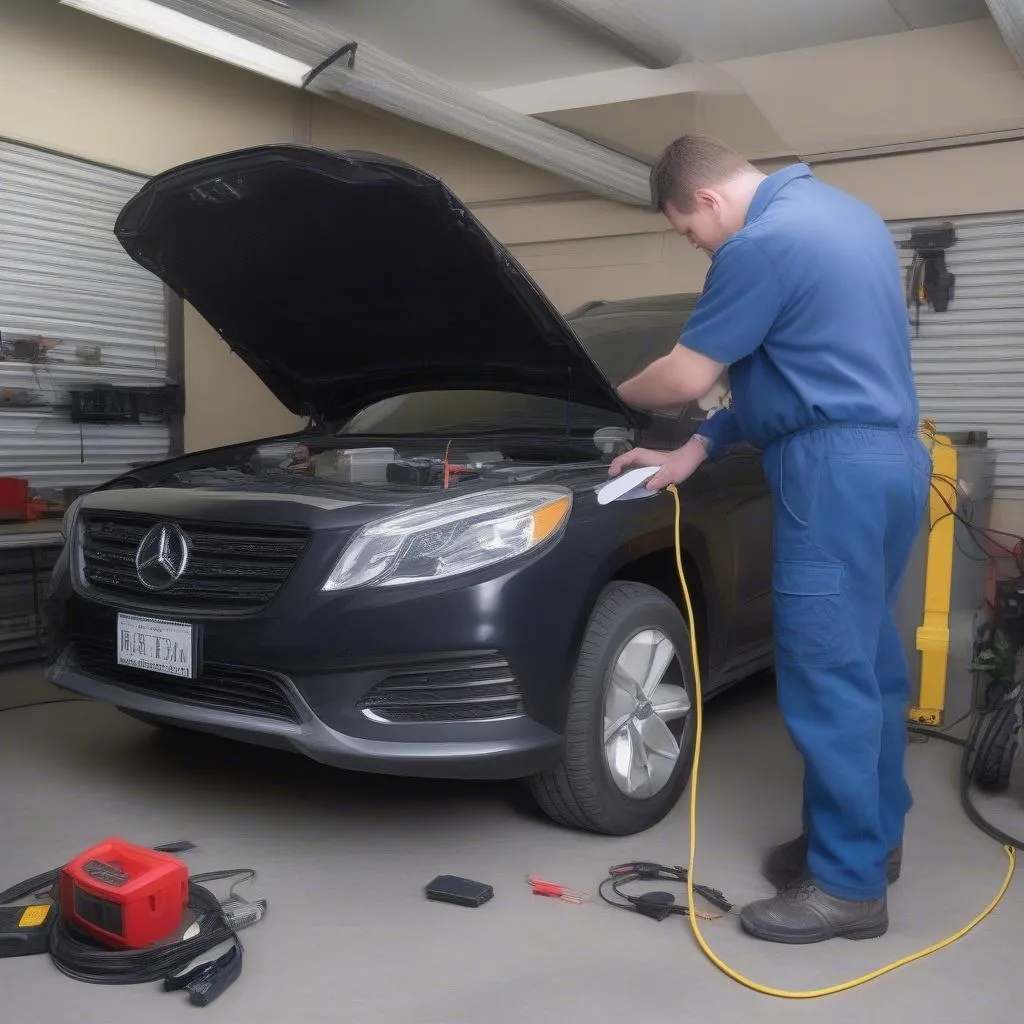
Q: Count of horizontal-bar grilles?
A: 3